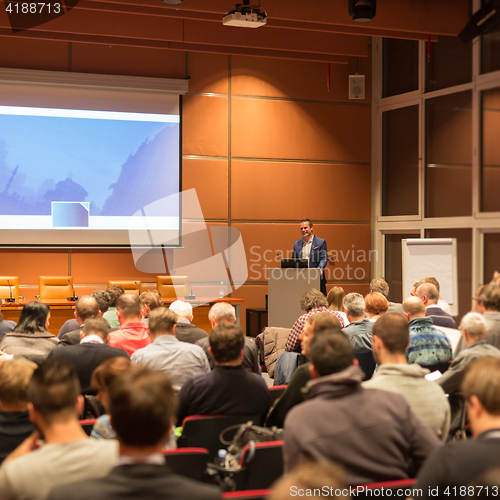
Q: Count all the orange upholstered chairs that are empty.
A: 4